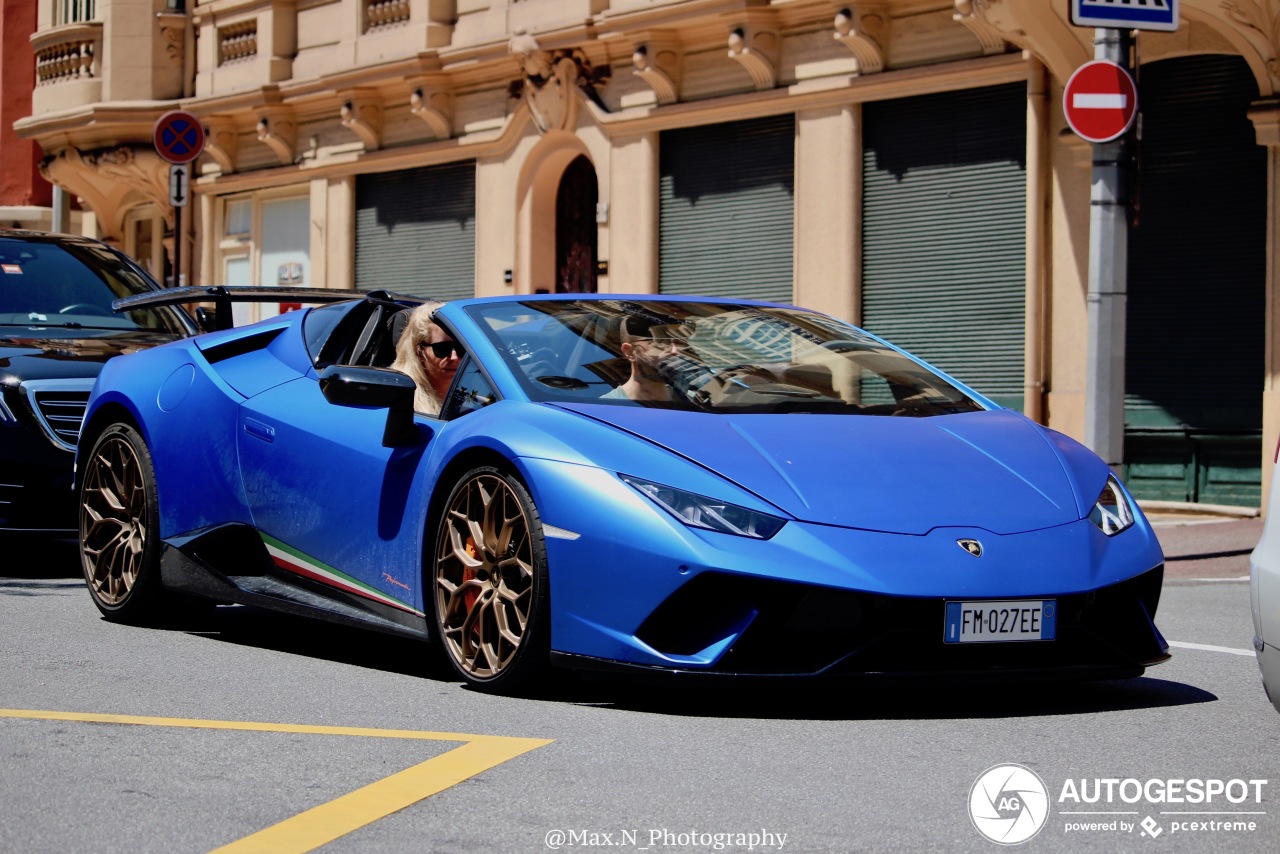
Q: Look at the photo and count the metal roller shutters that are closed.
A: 4